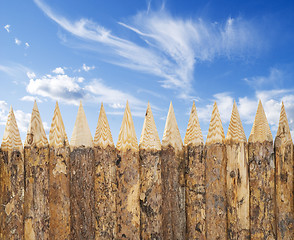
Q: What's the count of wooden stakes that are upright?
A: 13